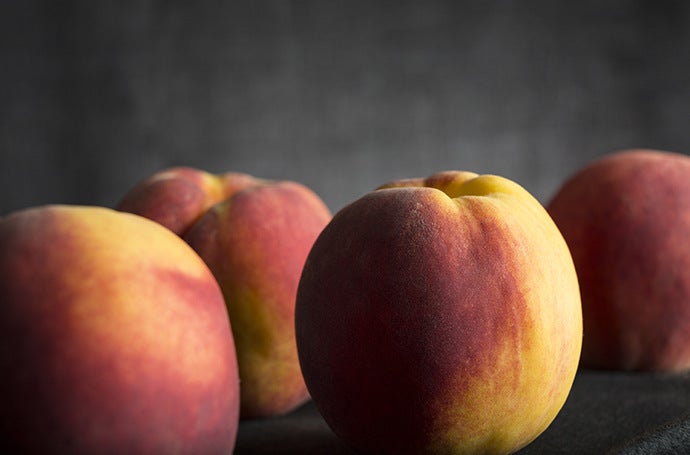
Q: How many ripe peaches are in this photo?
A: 4